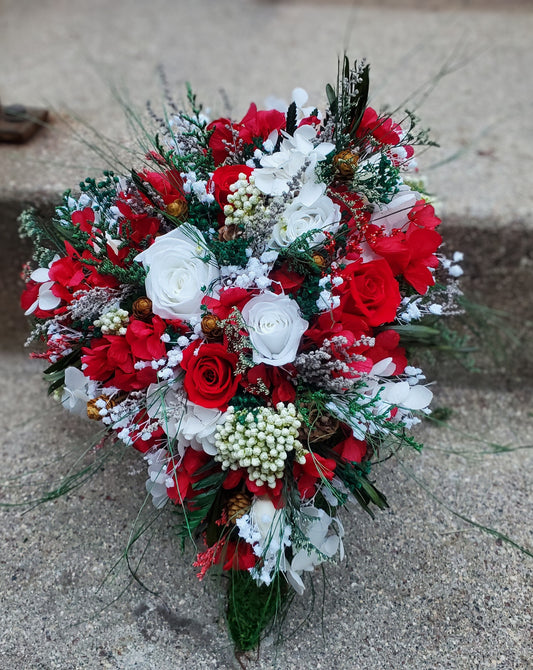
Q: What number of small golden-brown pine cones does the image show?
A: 7